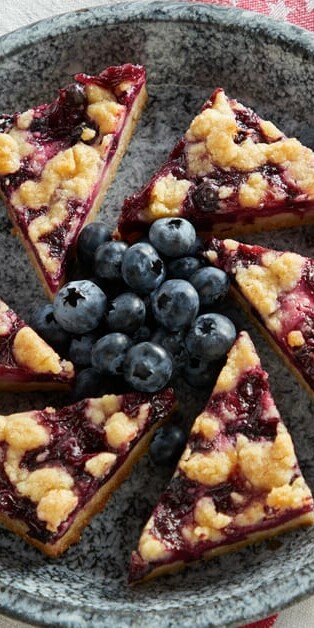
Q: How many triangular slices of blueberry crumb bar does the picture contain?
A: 6